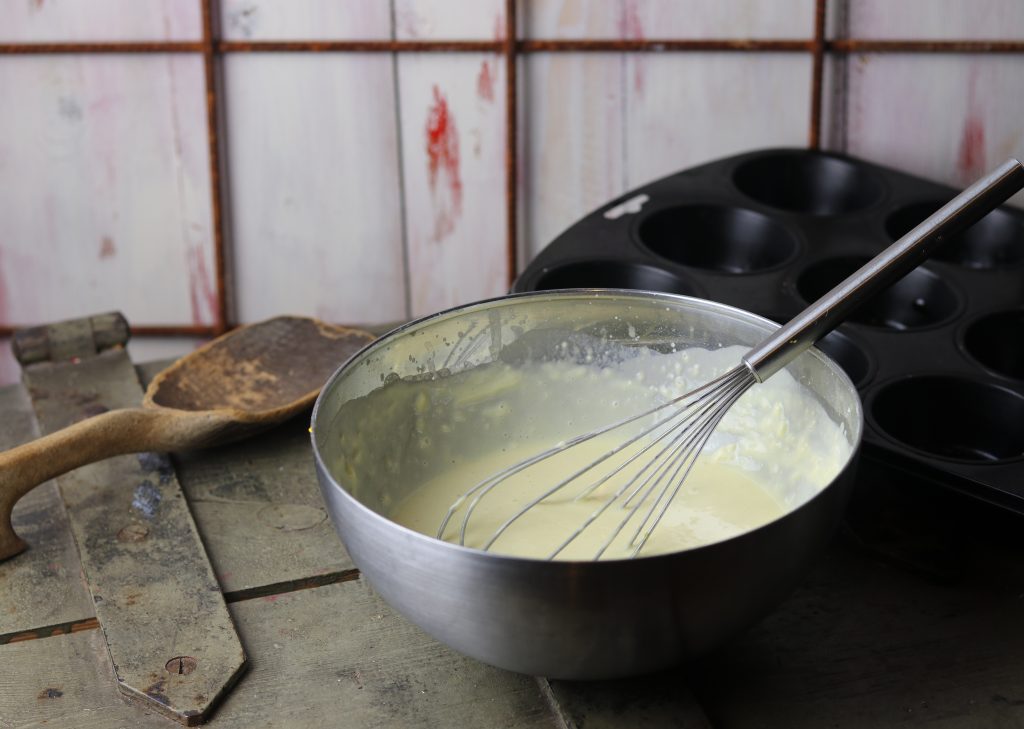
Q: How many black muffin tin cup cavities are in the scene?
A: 8